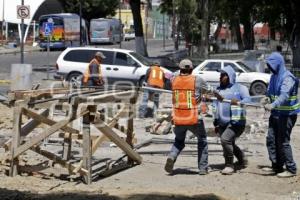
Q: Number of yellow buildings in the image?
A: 1